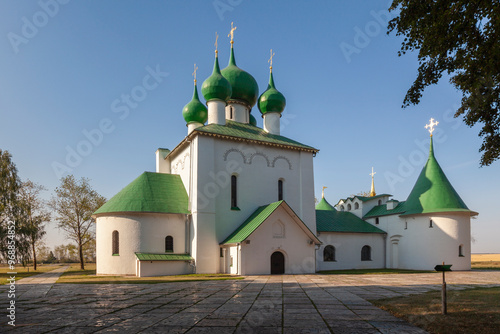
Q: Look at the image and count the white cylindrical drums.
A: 4